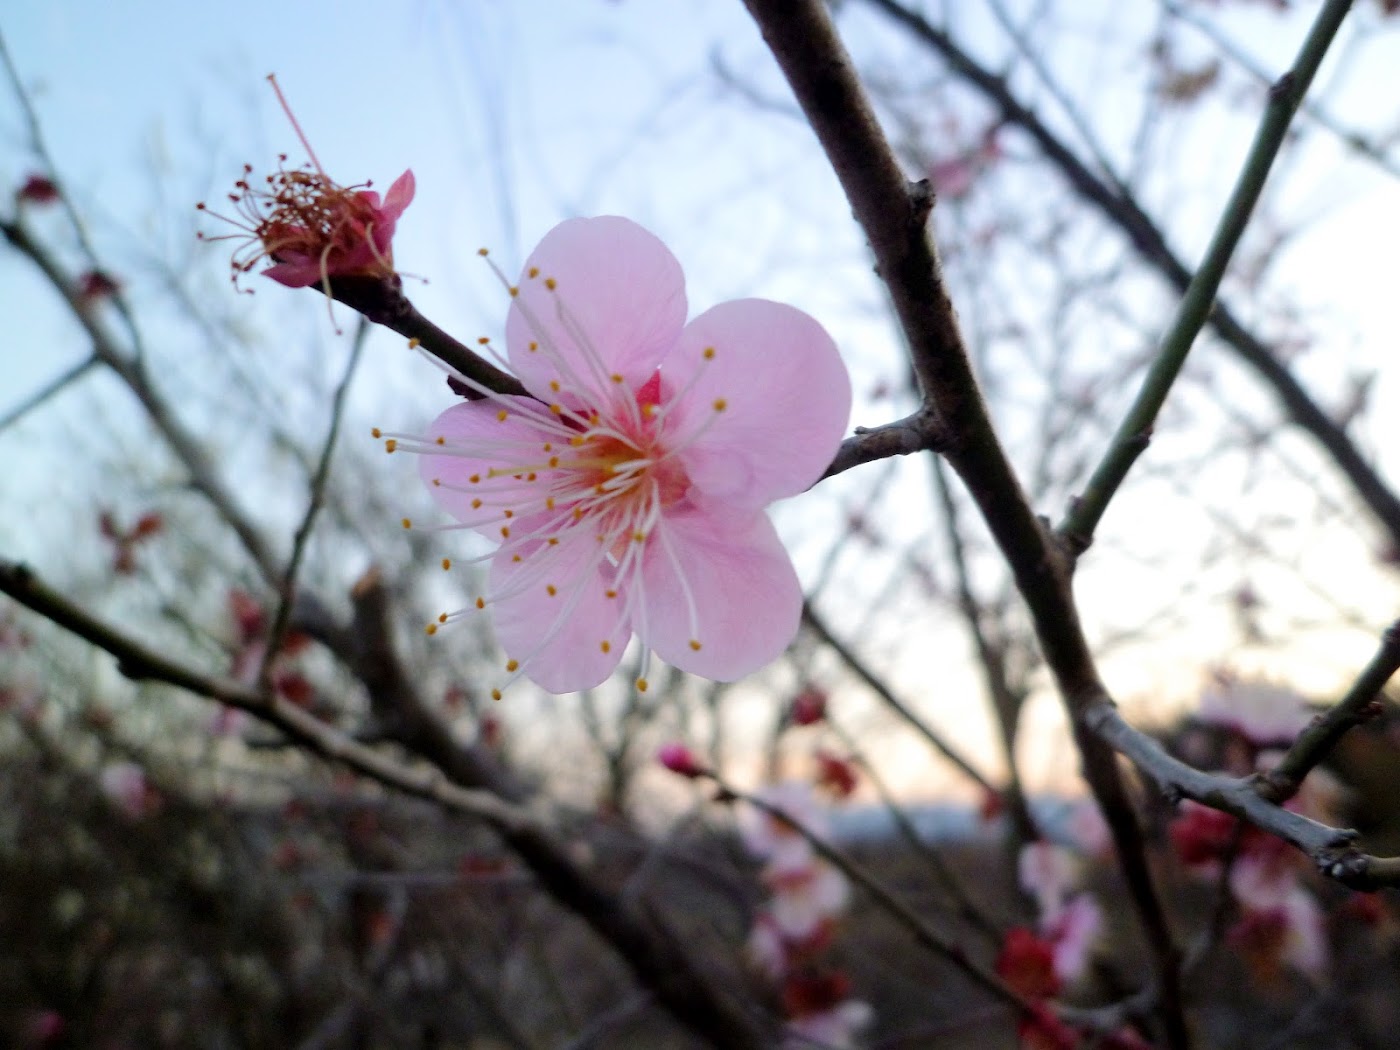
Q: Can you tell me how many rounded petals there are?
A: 5